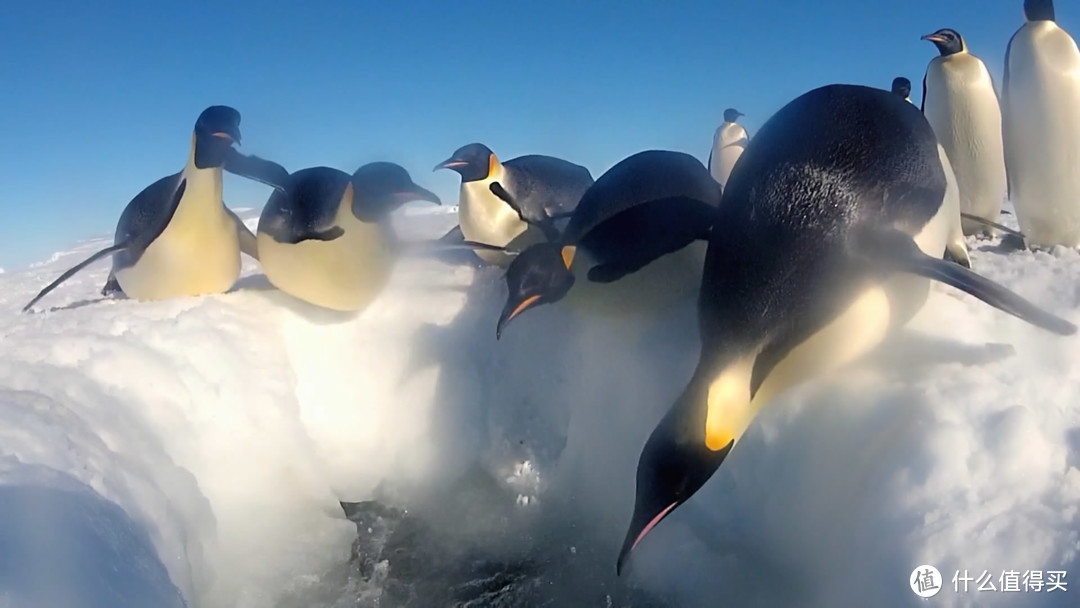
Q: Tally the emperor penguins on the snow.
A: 9